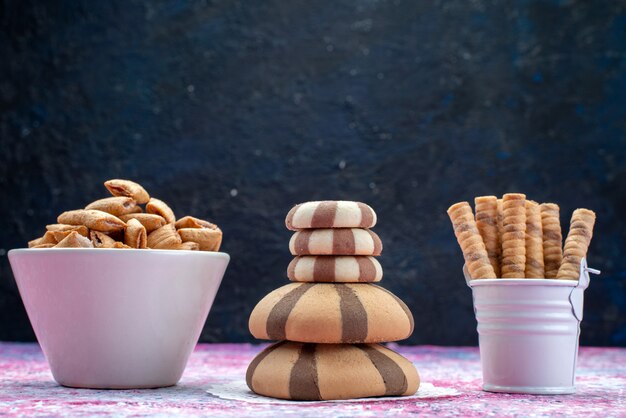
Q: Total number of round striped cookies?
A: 5